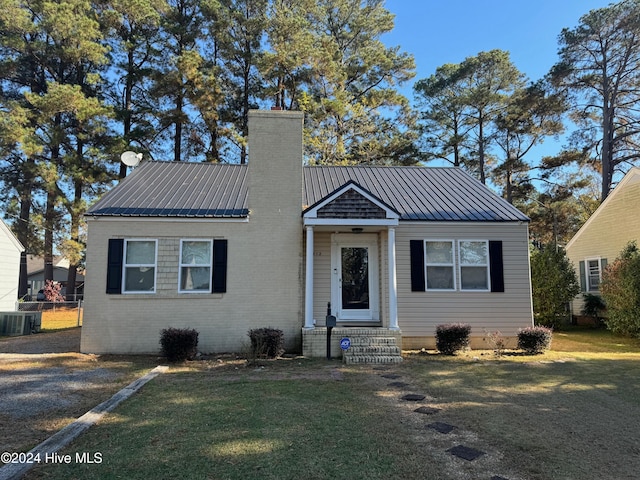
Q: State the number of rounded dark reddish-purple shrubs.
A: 4